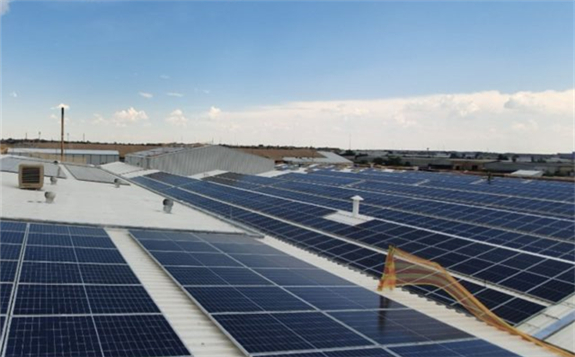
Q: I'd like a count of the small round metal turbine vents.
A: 4